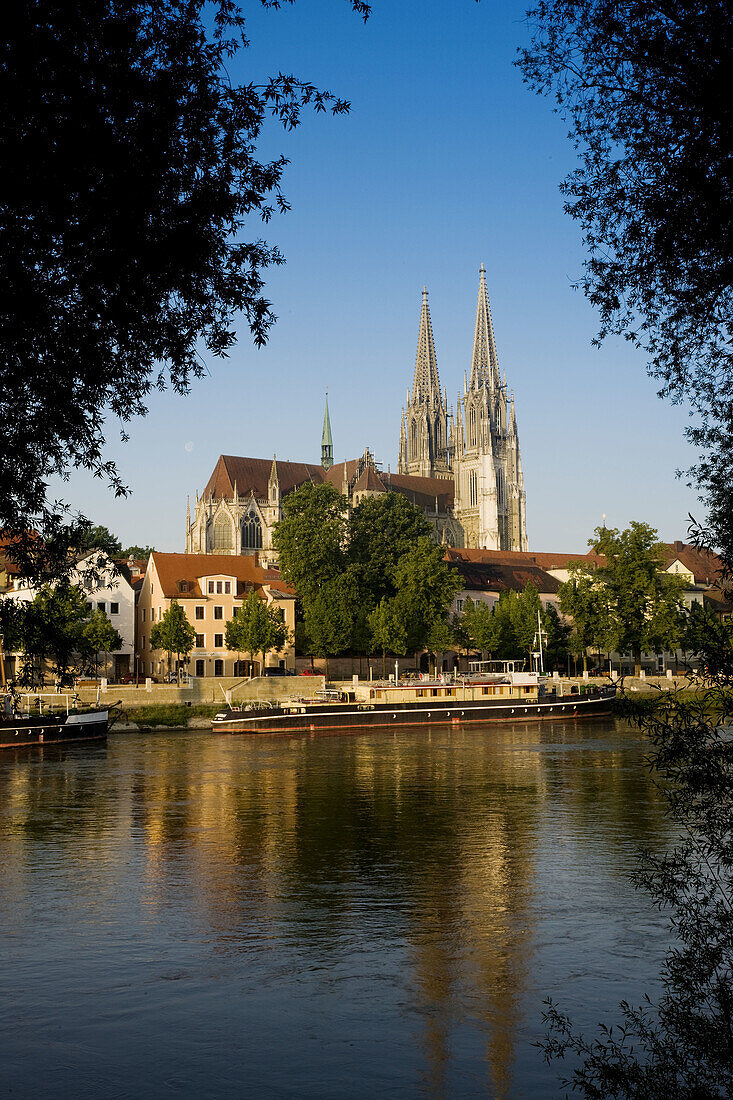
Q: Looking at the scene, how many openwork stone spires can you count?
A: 2